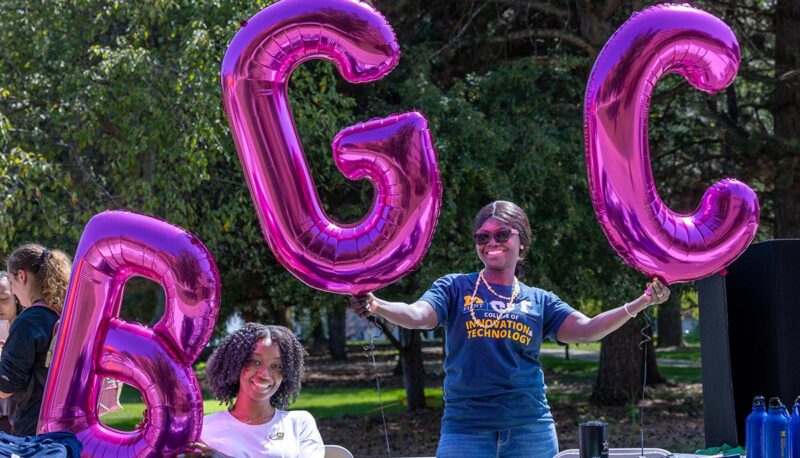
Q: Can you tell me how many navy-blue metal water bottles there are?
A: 3